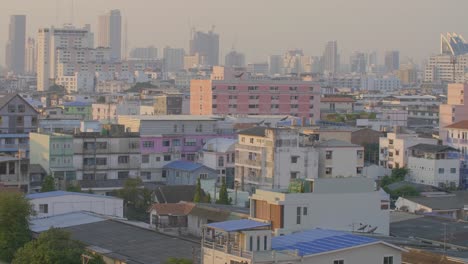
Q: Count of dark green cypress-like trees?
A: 2